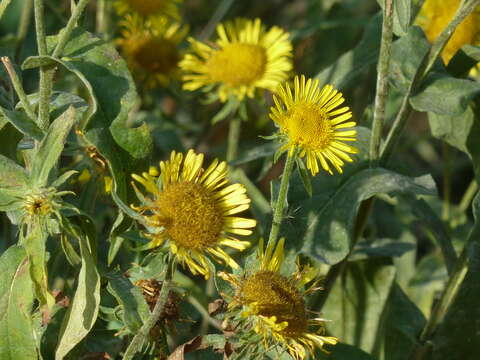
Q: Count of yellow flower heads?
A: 7